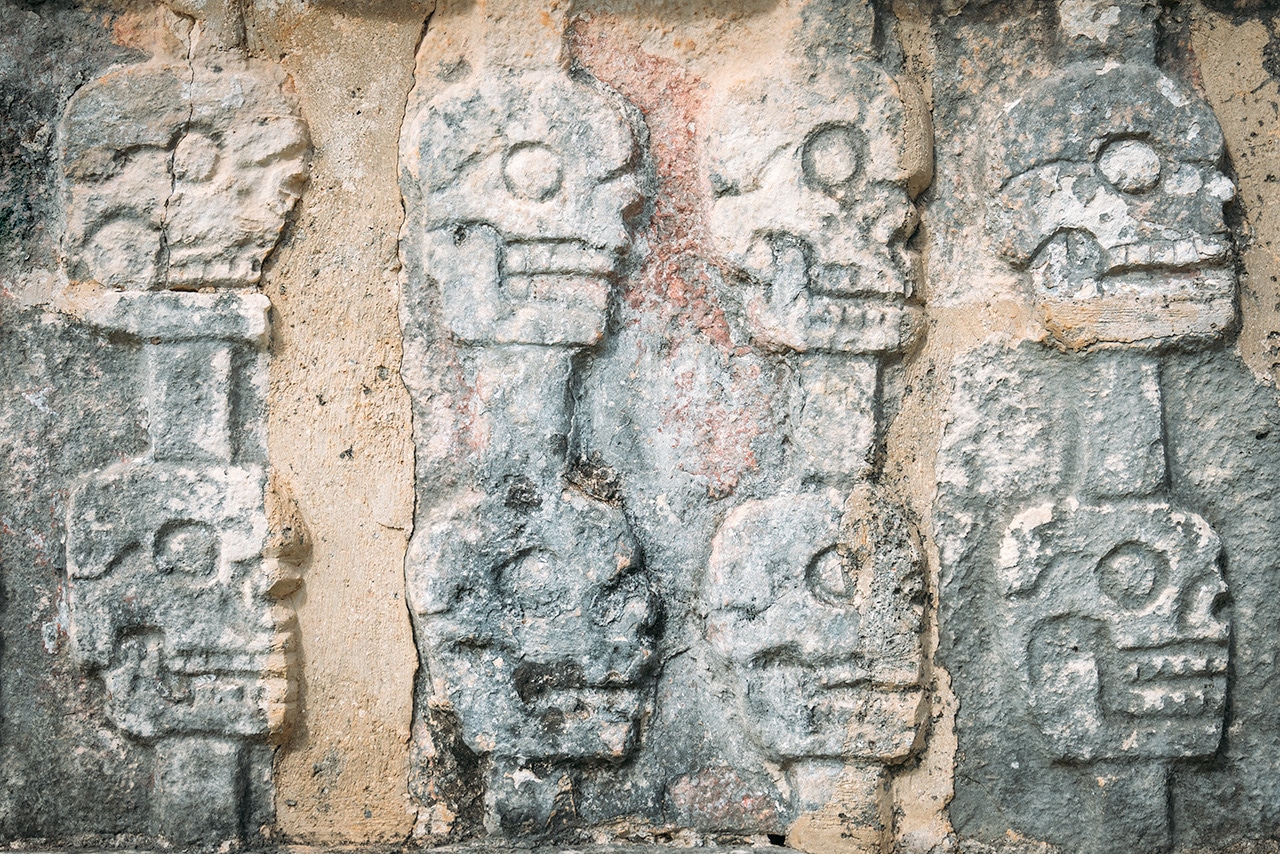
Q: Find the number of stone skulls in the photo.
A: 8